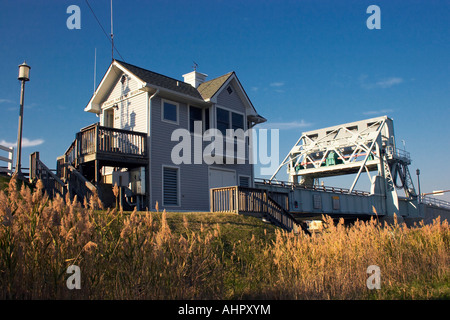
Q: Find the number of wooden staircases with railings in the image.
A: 2